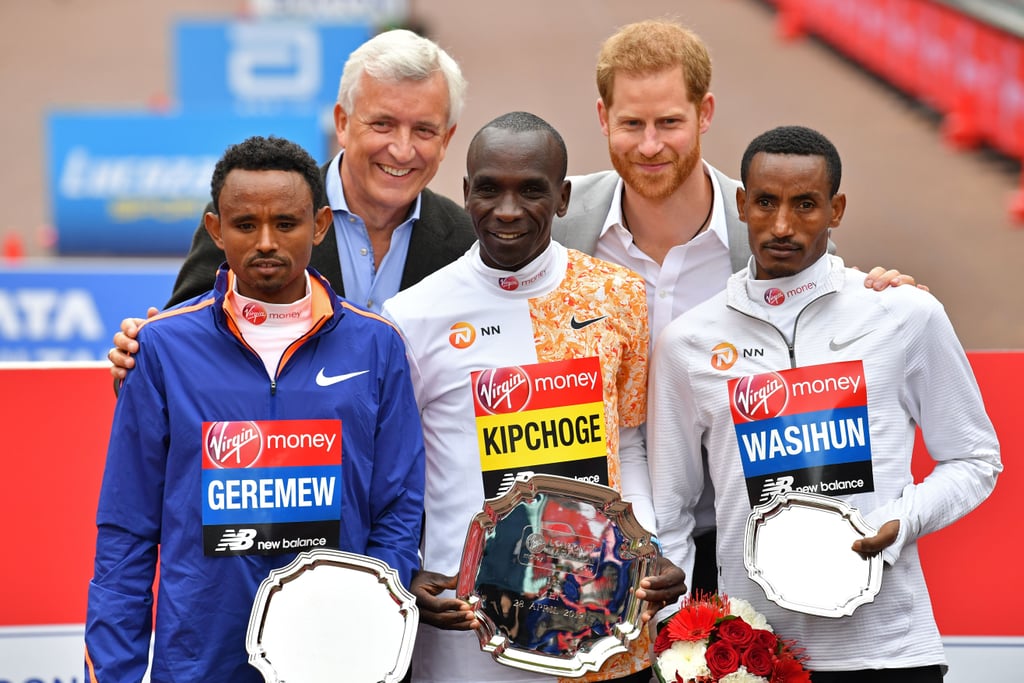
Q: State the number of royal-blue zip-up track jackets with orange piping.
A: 1